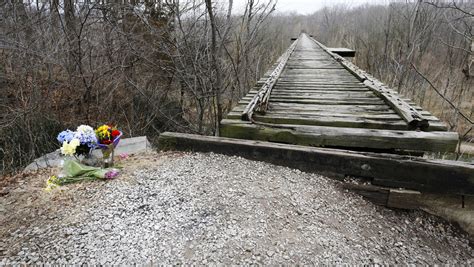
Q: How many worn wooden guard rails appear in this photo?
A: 2